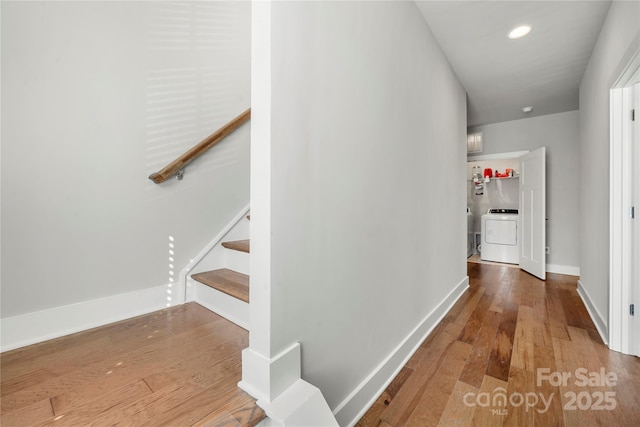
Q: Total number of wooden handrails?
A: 1